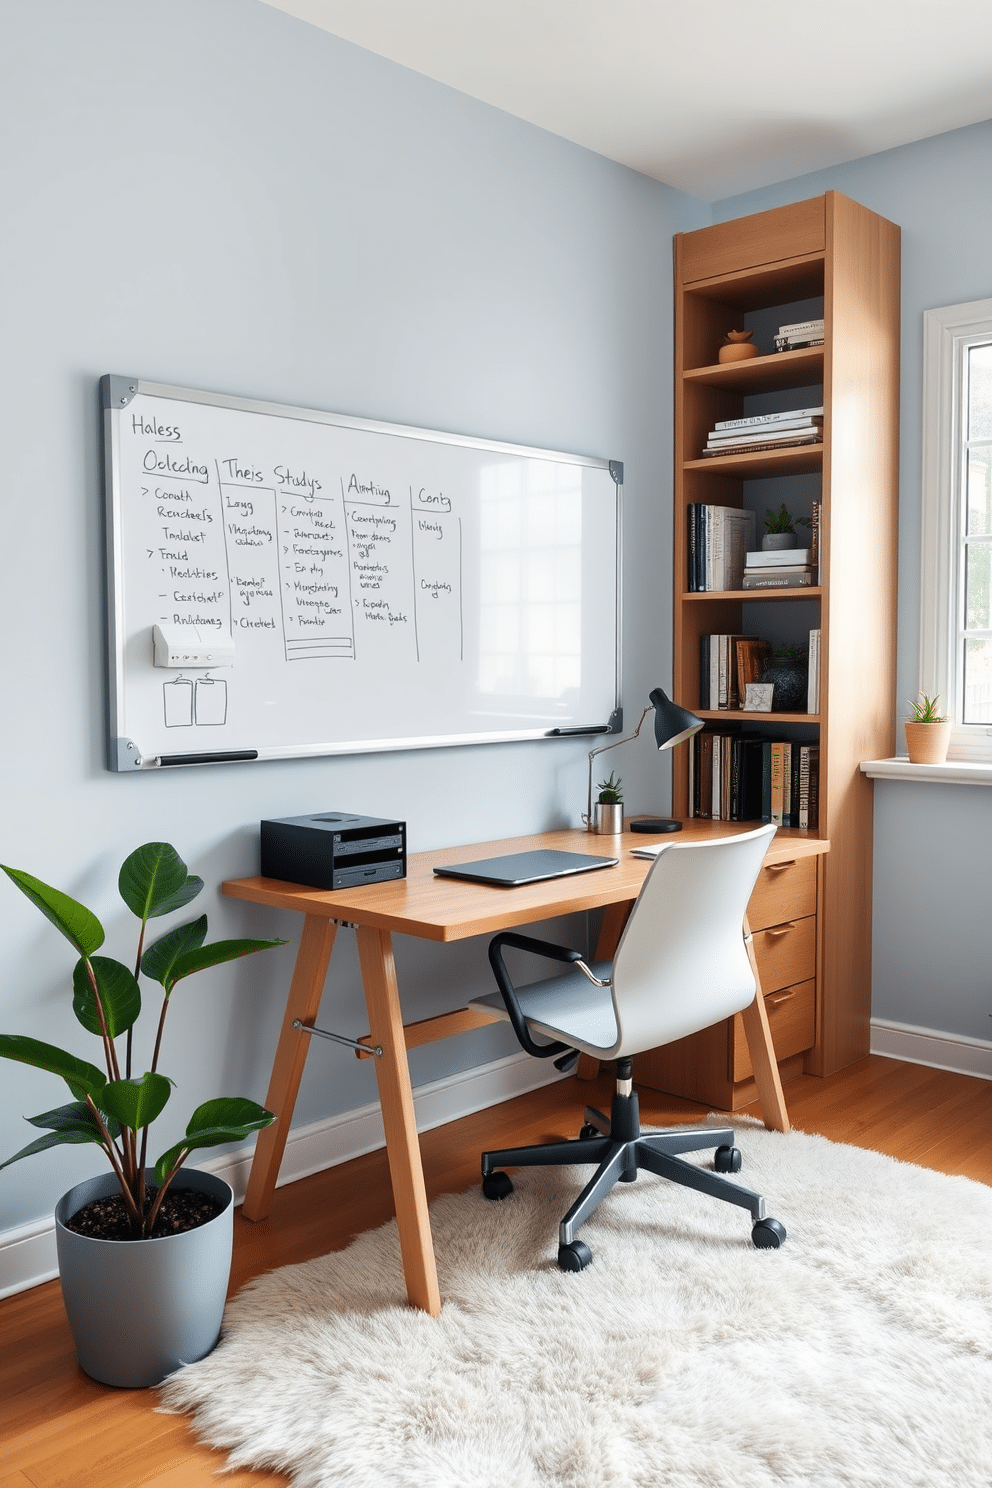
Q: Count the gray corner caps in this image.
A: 4